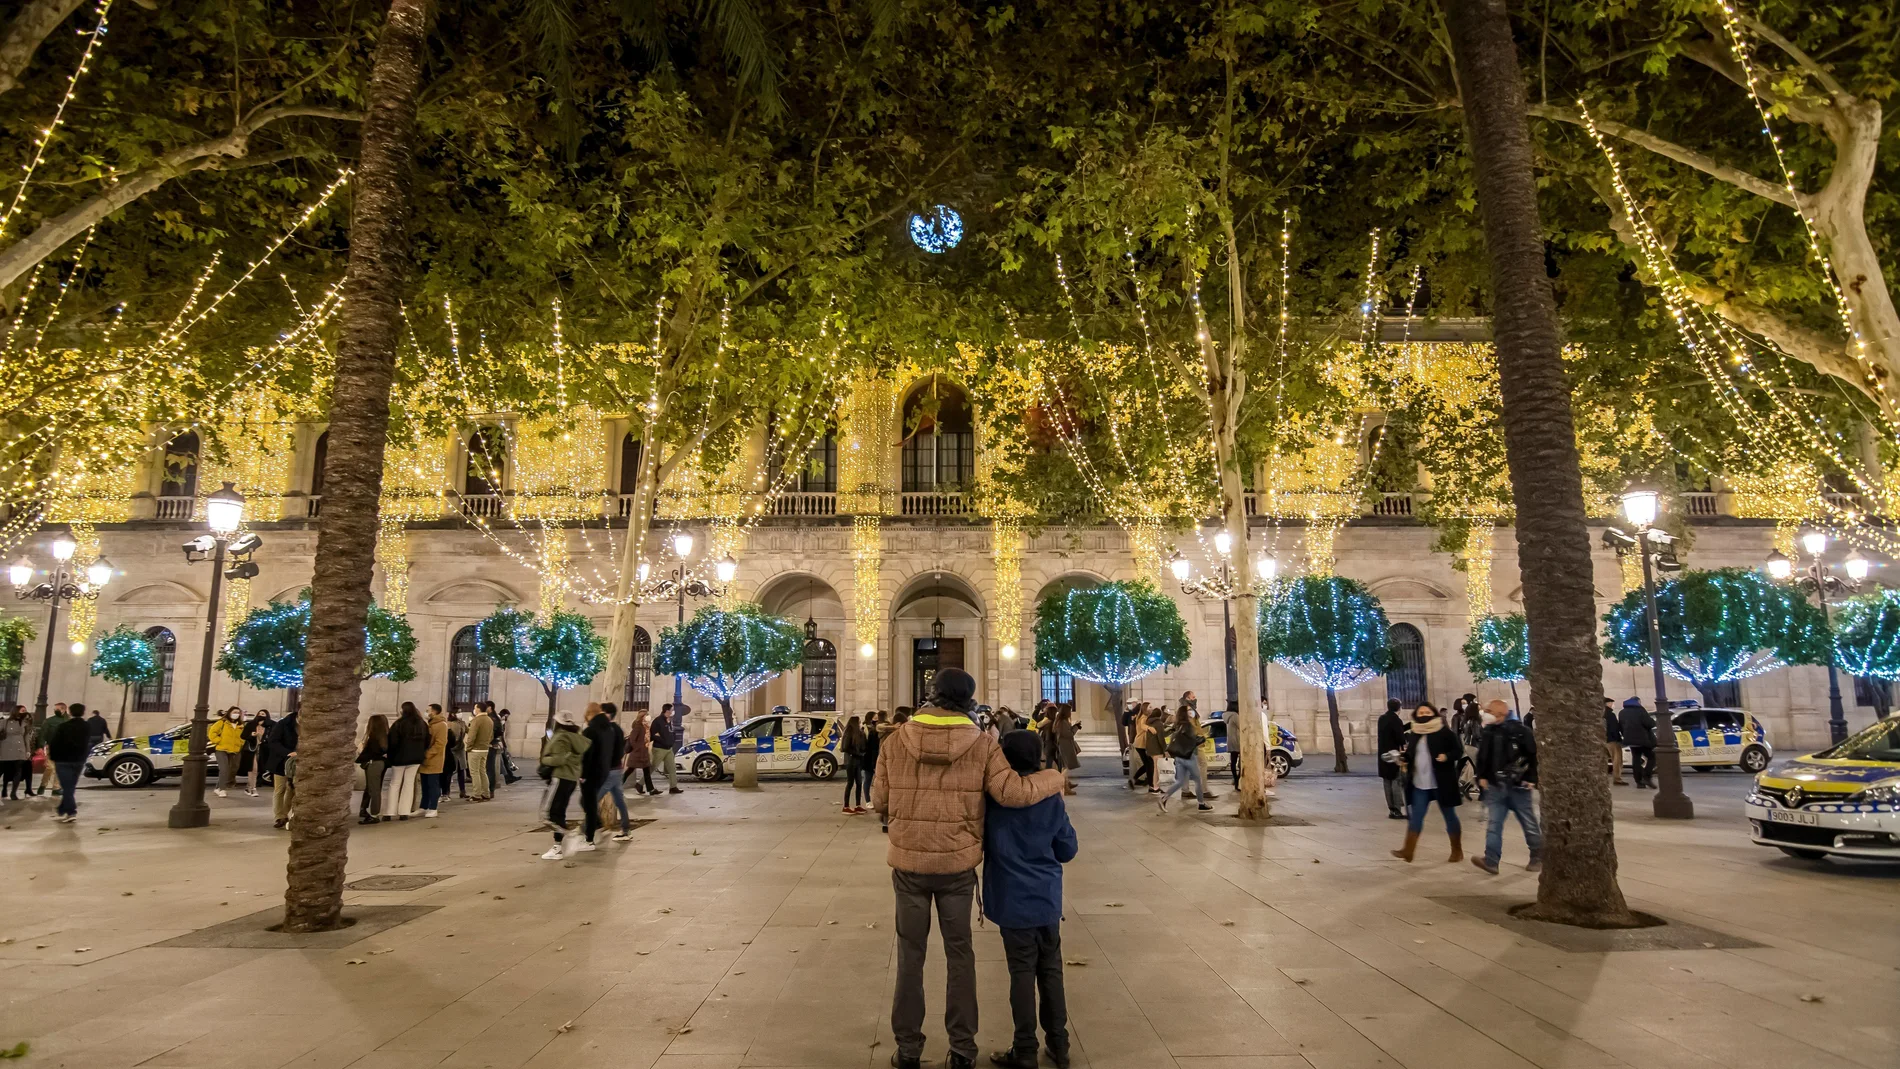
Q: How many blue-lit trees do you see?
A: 9